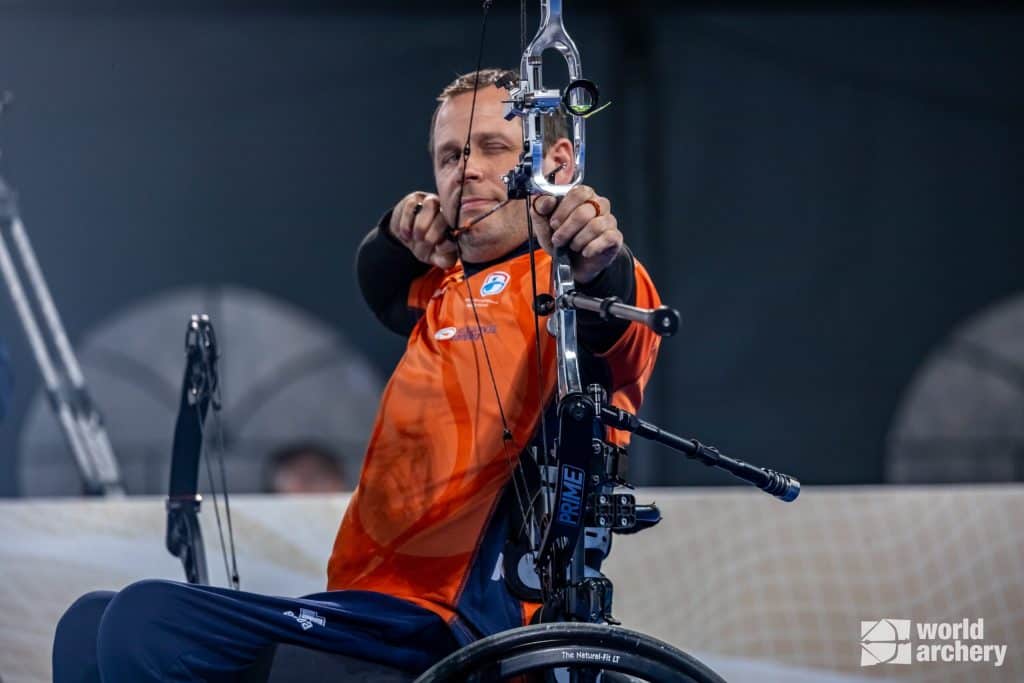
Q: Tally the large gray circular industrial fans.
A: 0